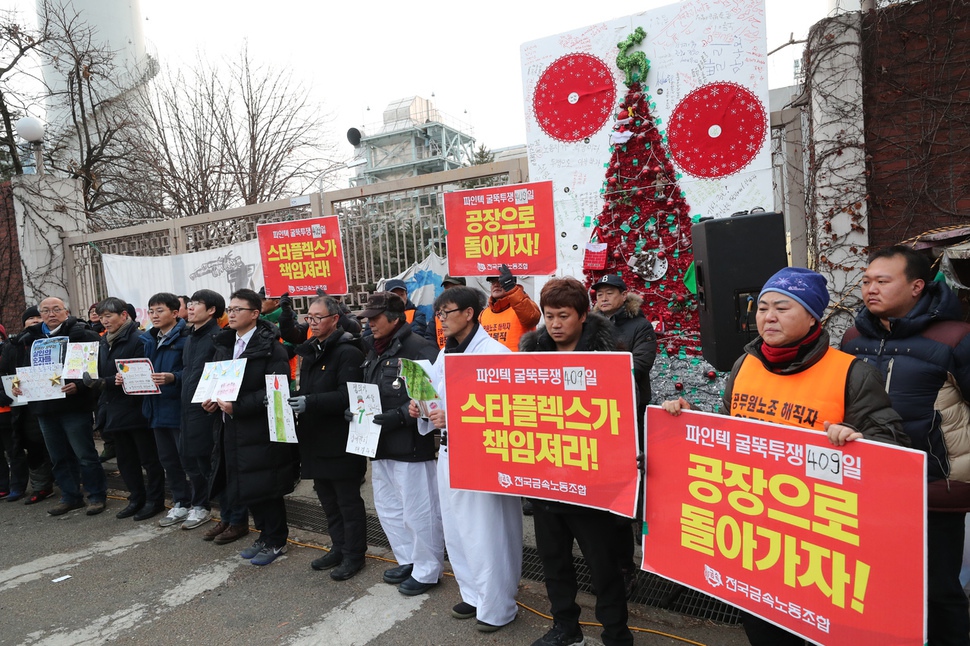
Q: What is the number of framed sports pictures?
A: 0